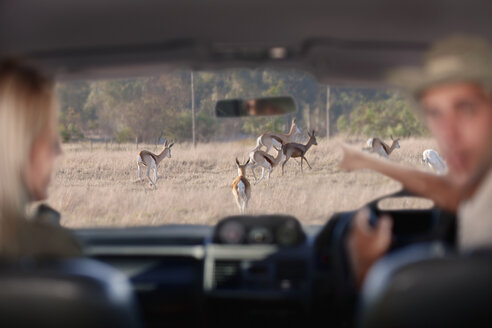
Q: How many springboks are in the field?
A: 7